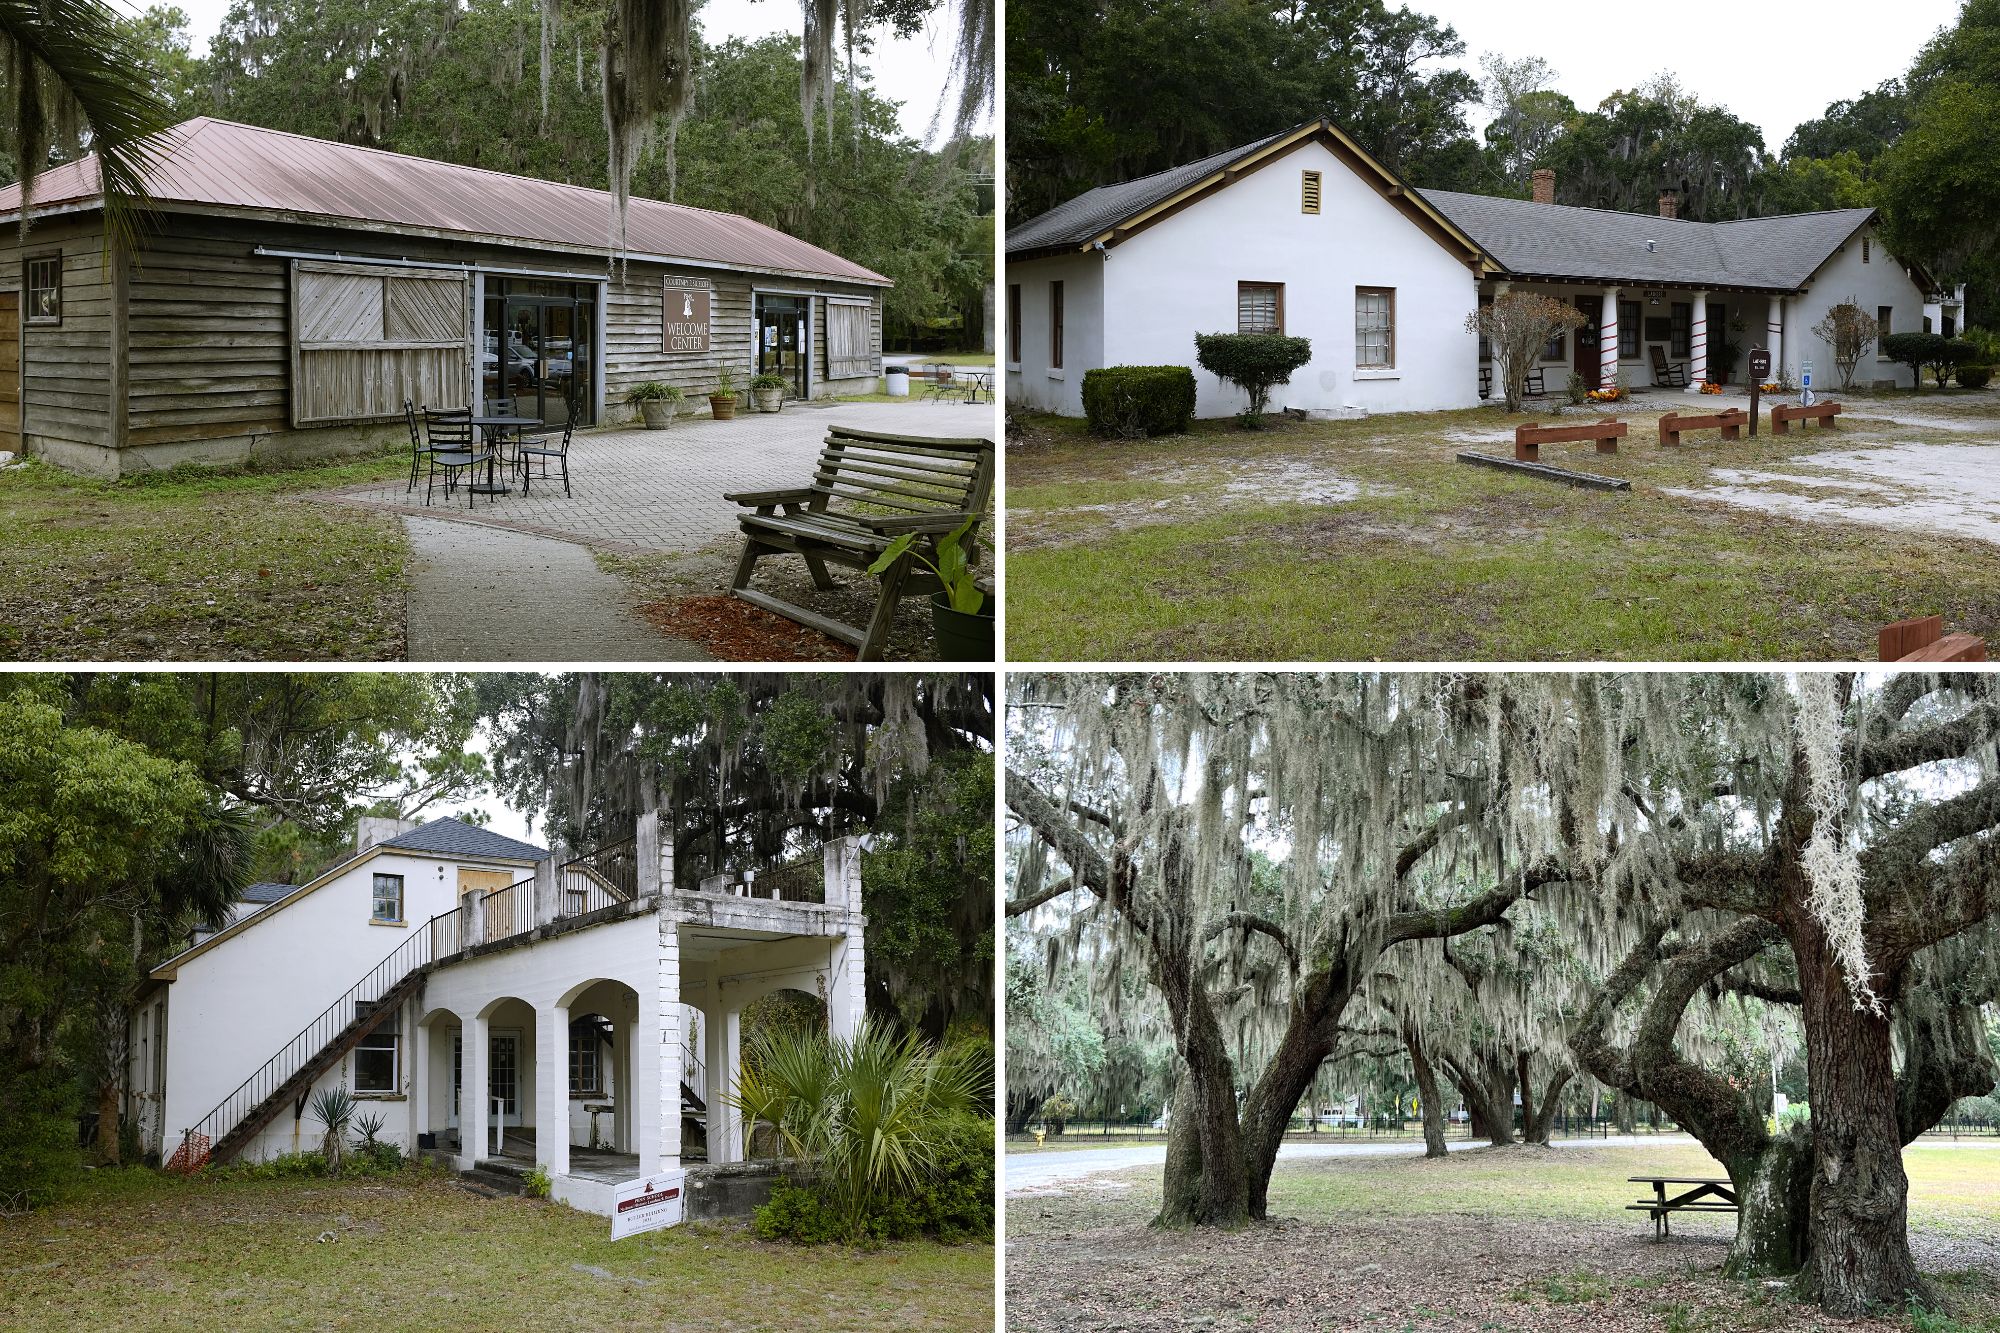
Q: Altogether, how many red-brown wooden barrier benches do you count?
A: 4